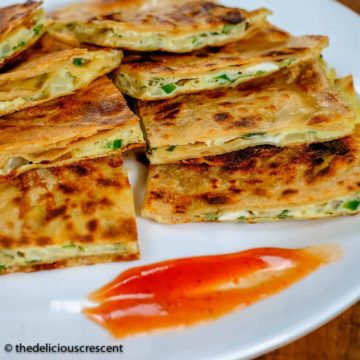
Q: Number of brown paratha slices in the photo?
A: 8